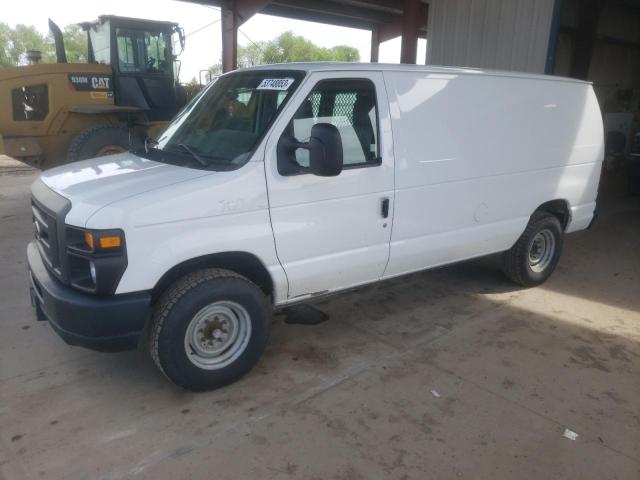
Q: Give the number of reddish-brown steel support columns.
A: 3